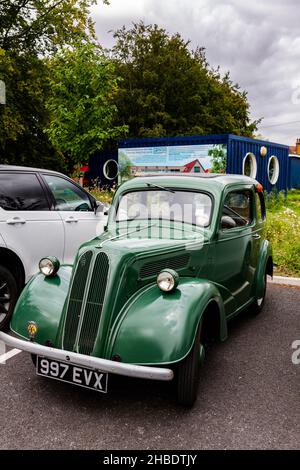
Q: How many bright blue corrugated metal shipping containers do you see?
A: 1